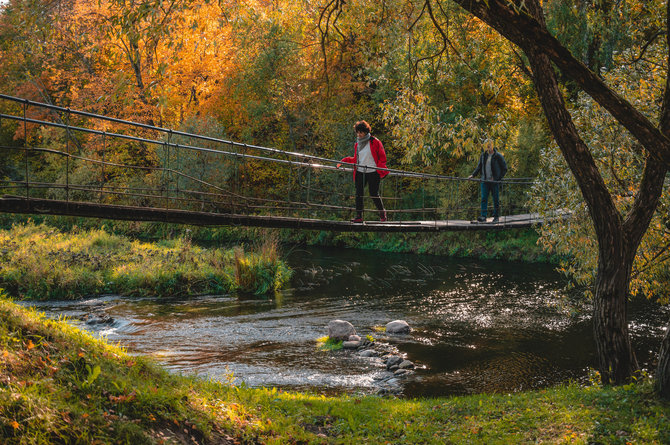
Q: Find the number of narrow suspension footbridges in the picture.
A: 1